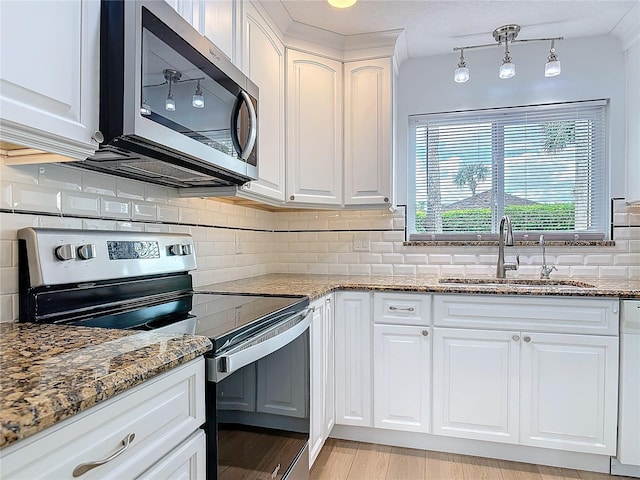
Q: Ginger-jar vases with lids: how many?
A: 0